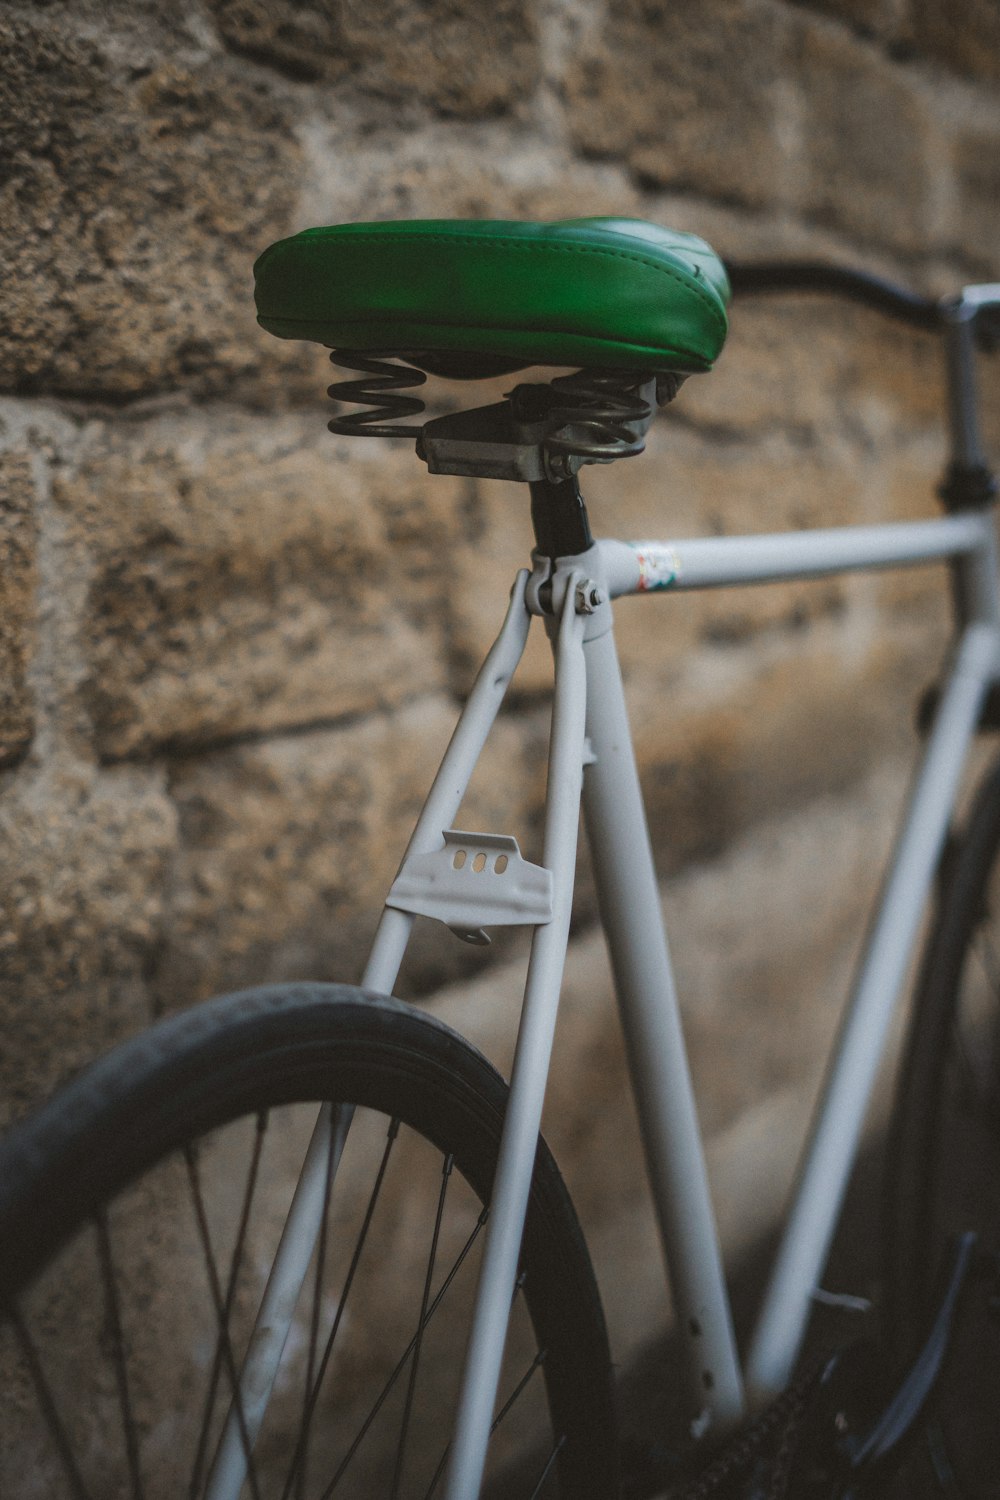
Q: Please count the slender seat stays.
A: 2